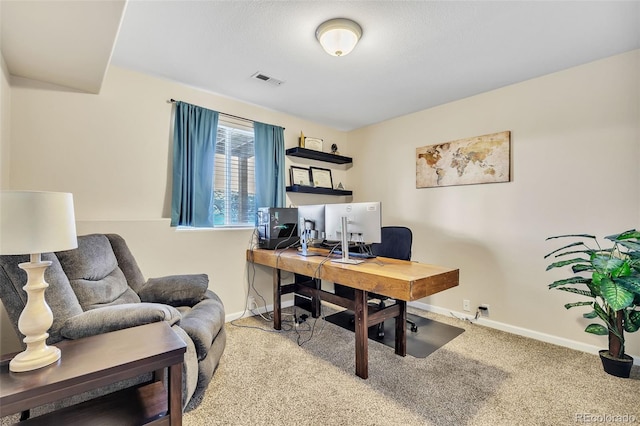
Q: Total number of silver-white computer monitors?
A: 2